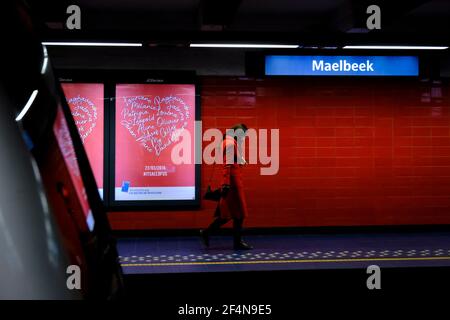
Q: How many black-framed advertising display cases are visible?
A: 2